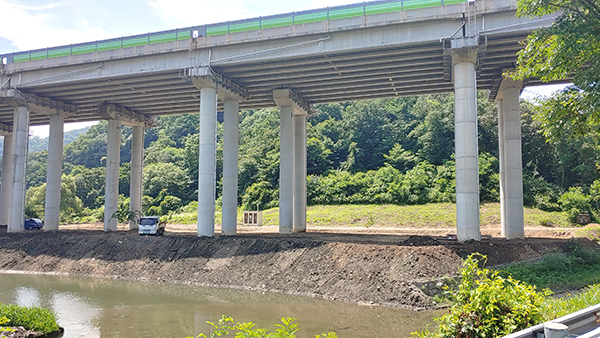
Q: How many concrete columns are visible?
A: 12